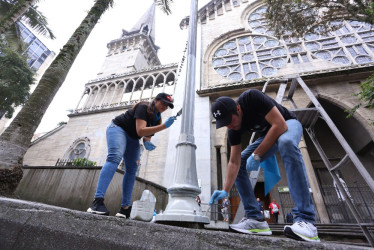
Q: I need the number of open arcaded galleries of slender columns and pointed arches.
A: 1